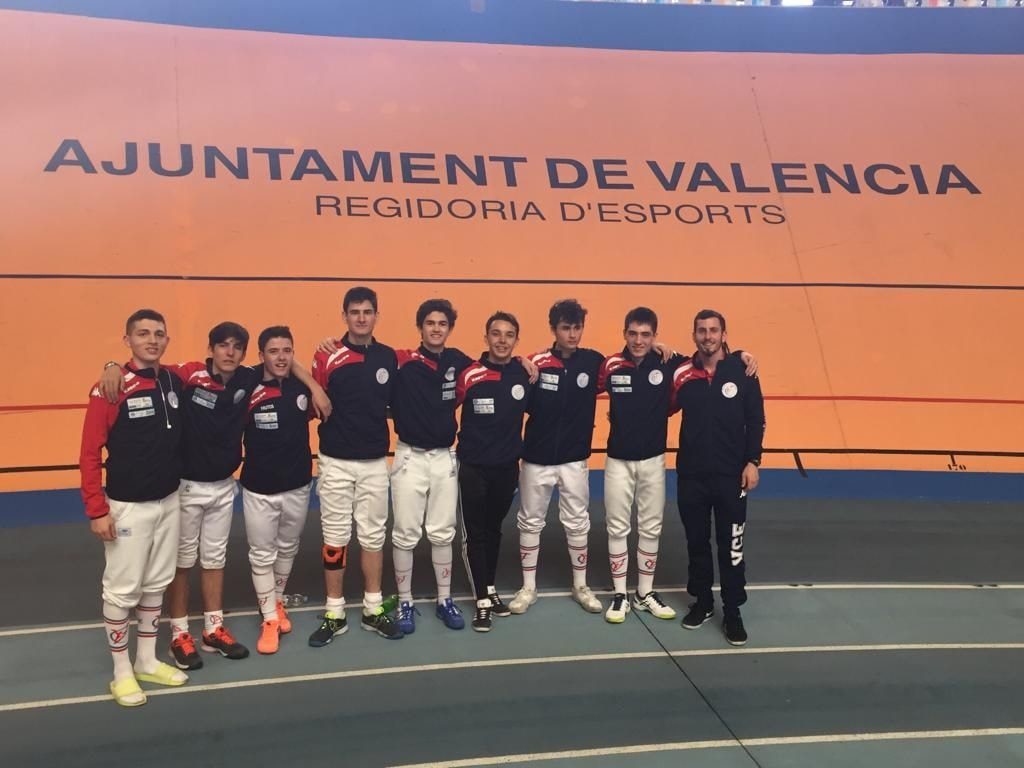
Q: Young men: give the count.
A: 9